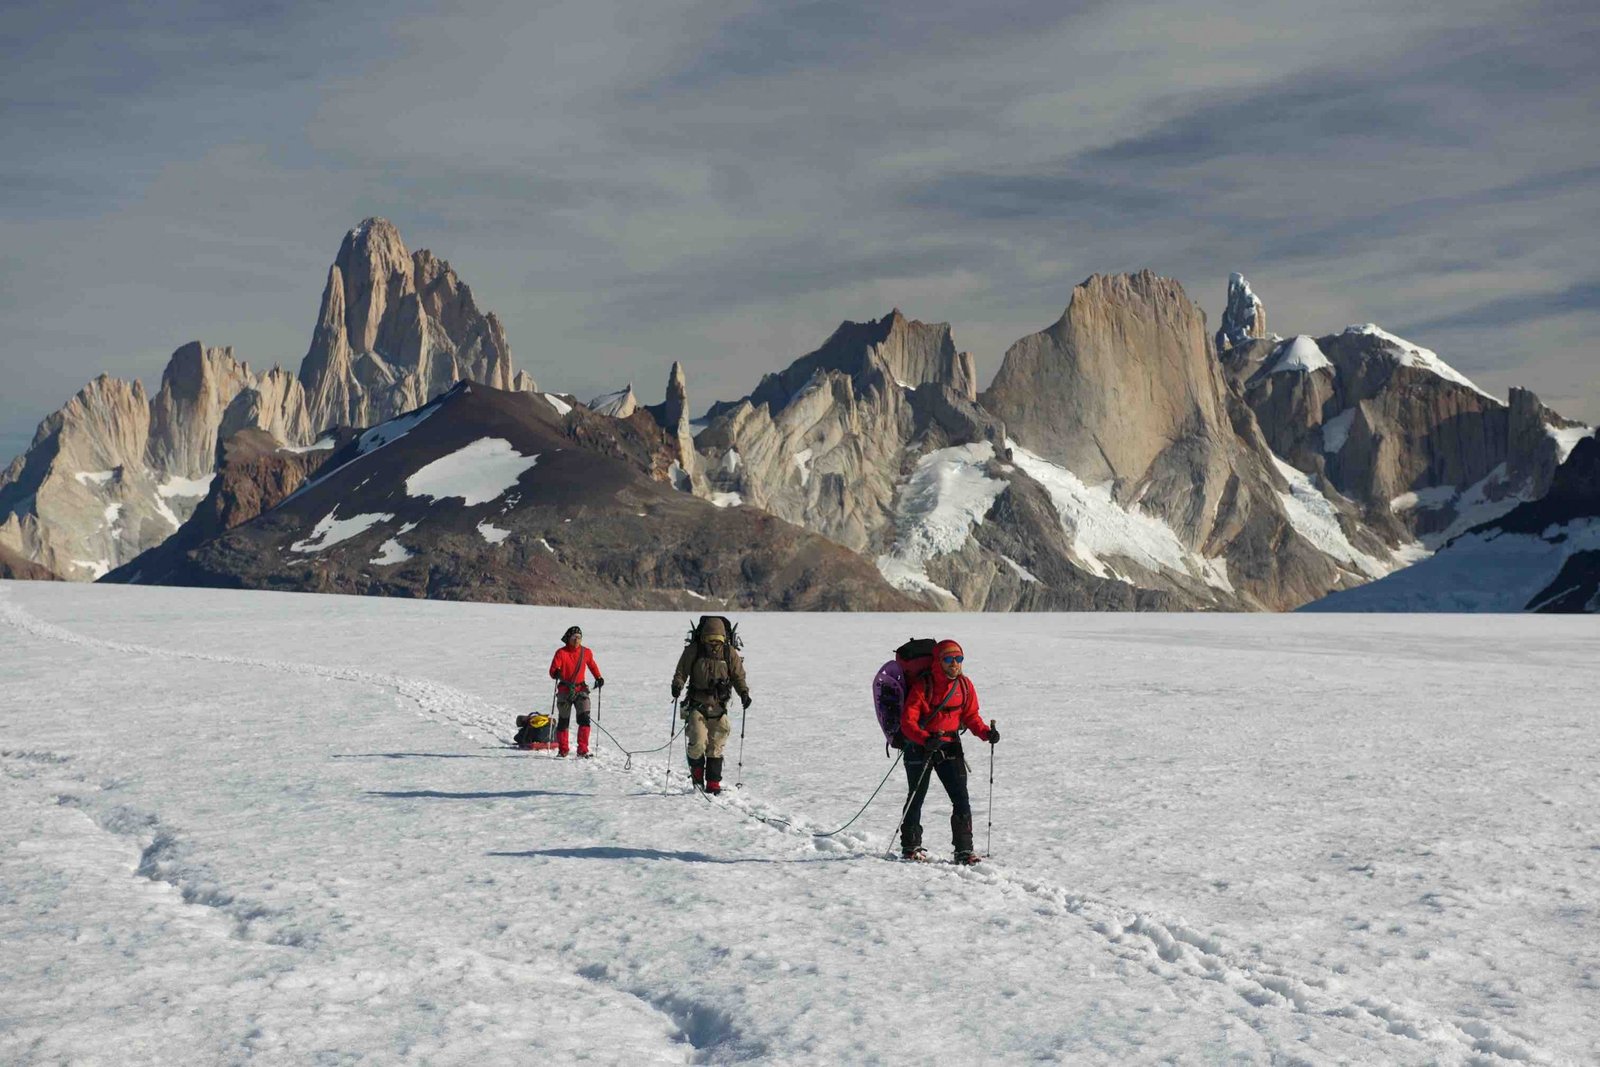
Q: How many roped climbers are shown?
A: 3